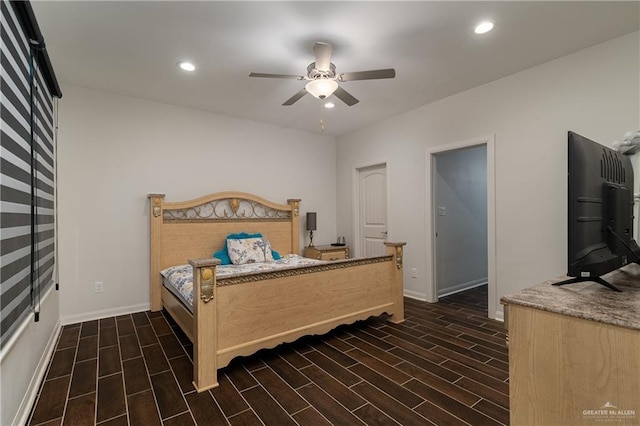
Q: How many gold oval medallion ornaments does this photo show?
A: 5